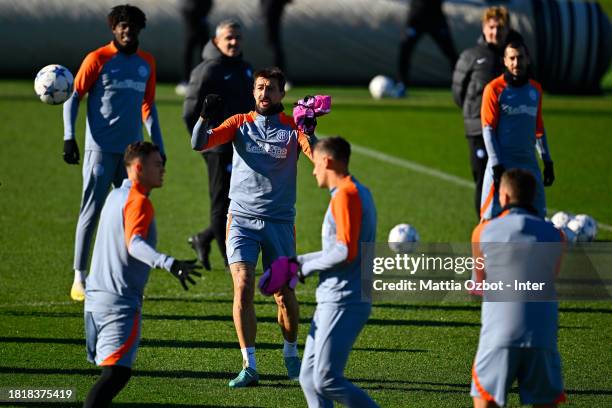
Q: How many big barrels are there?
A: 1